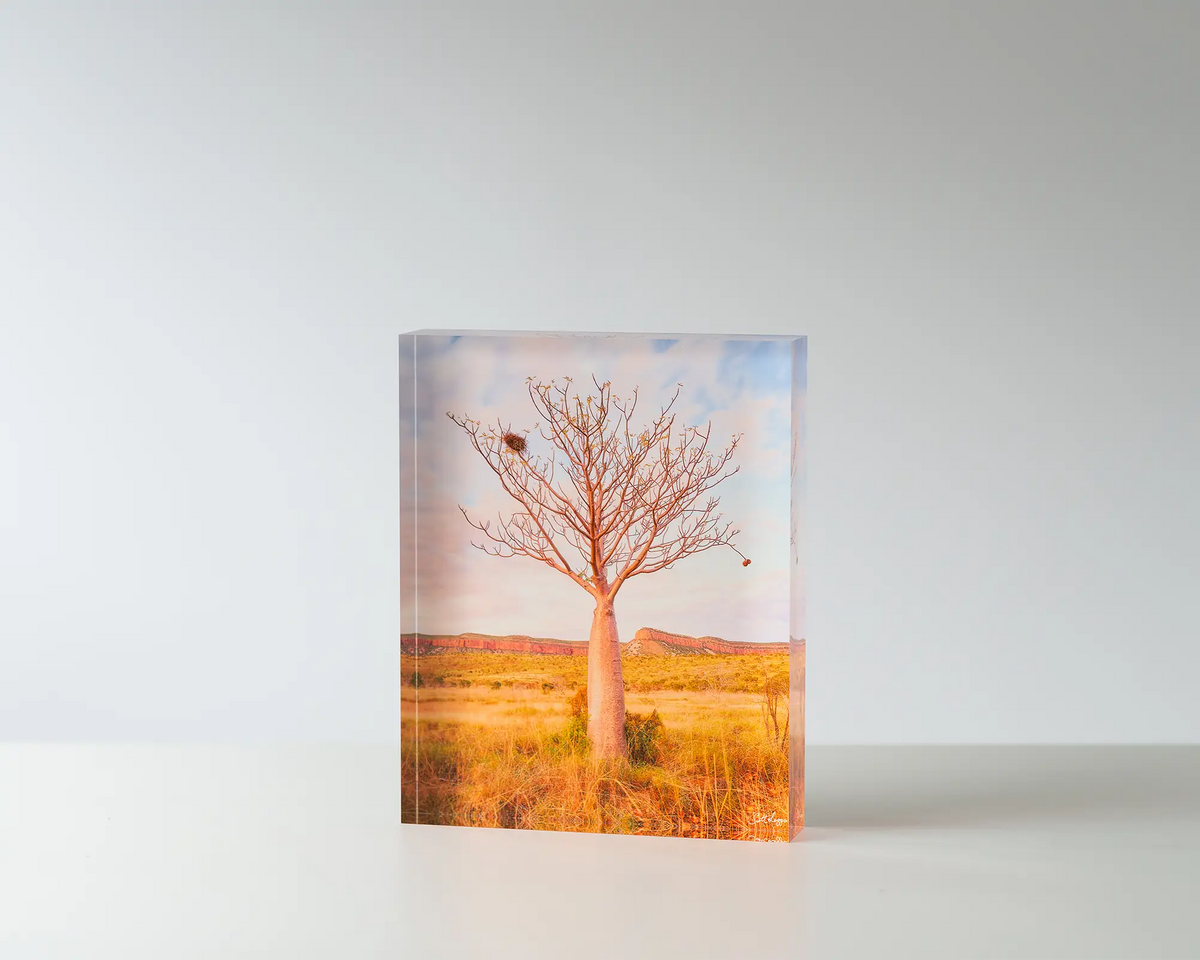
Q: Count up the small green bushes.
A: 2